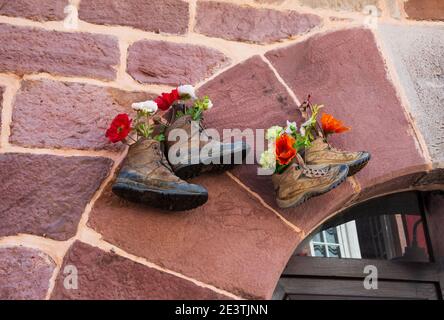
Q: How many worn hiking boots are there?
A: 4